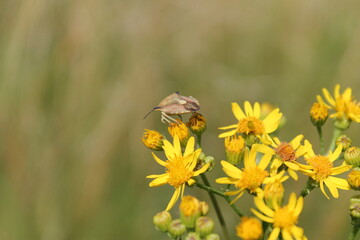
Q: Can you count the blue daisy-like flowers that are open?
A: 0